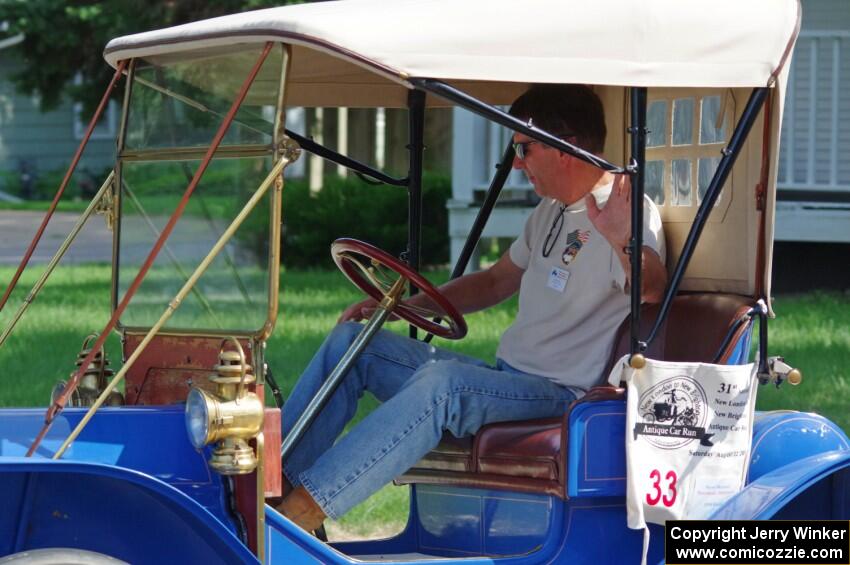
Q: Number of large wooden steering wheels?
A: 1